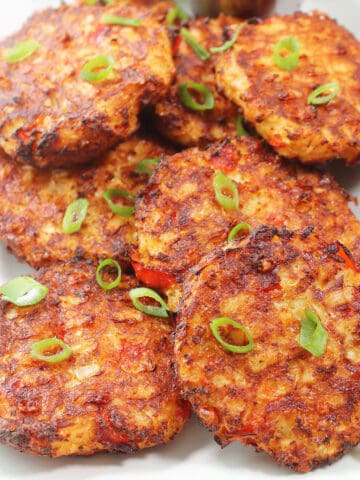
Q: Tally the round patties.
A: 7